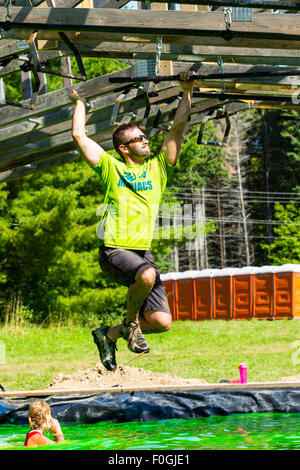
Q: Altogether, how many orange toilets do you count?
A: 7